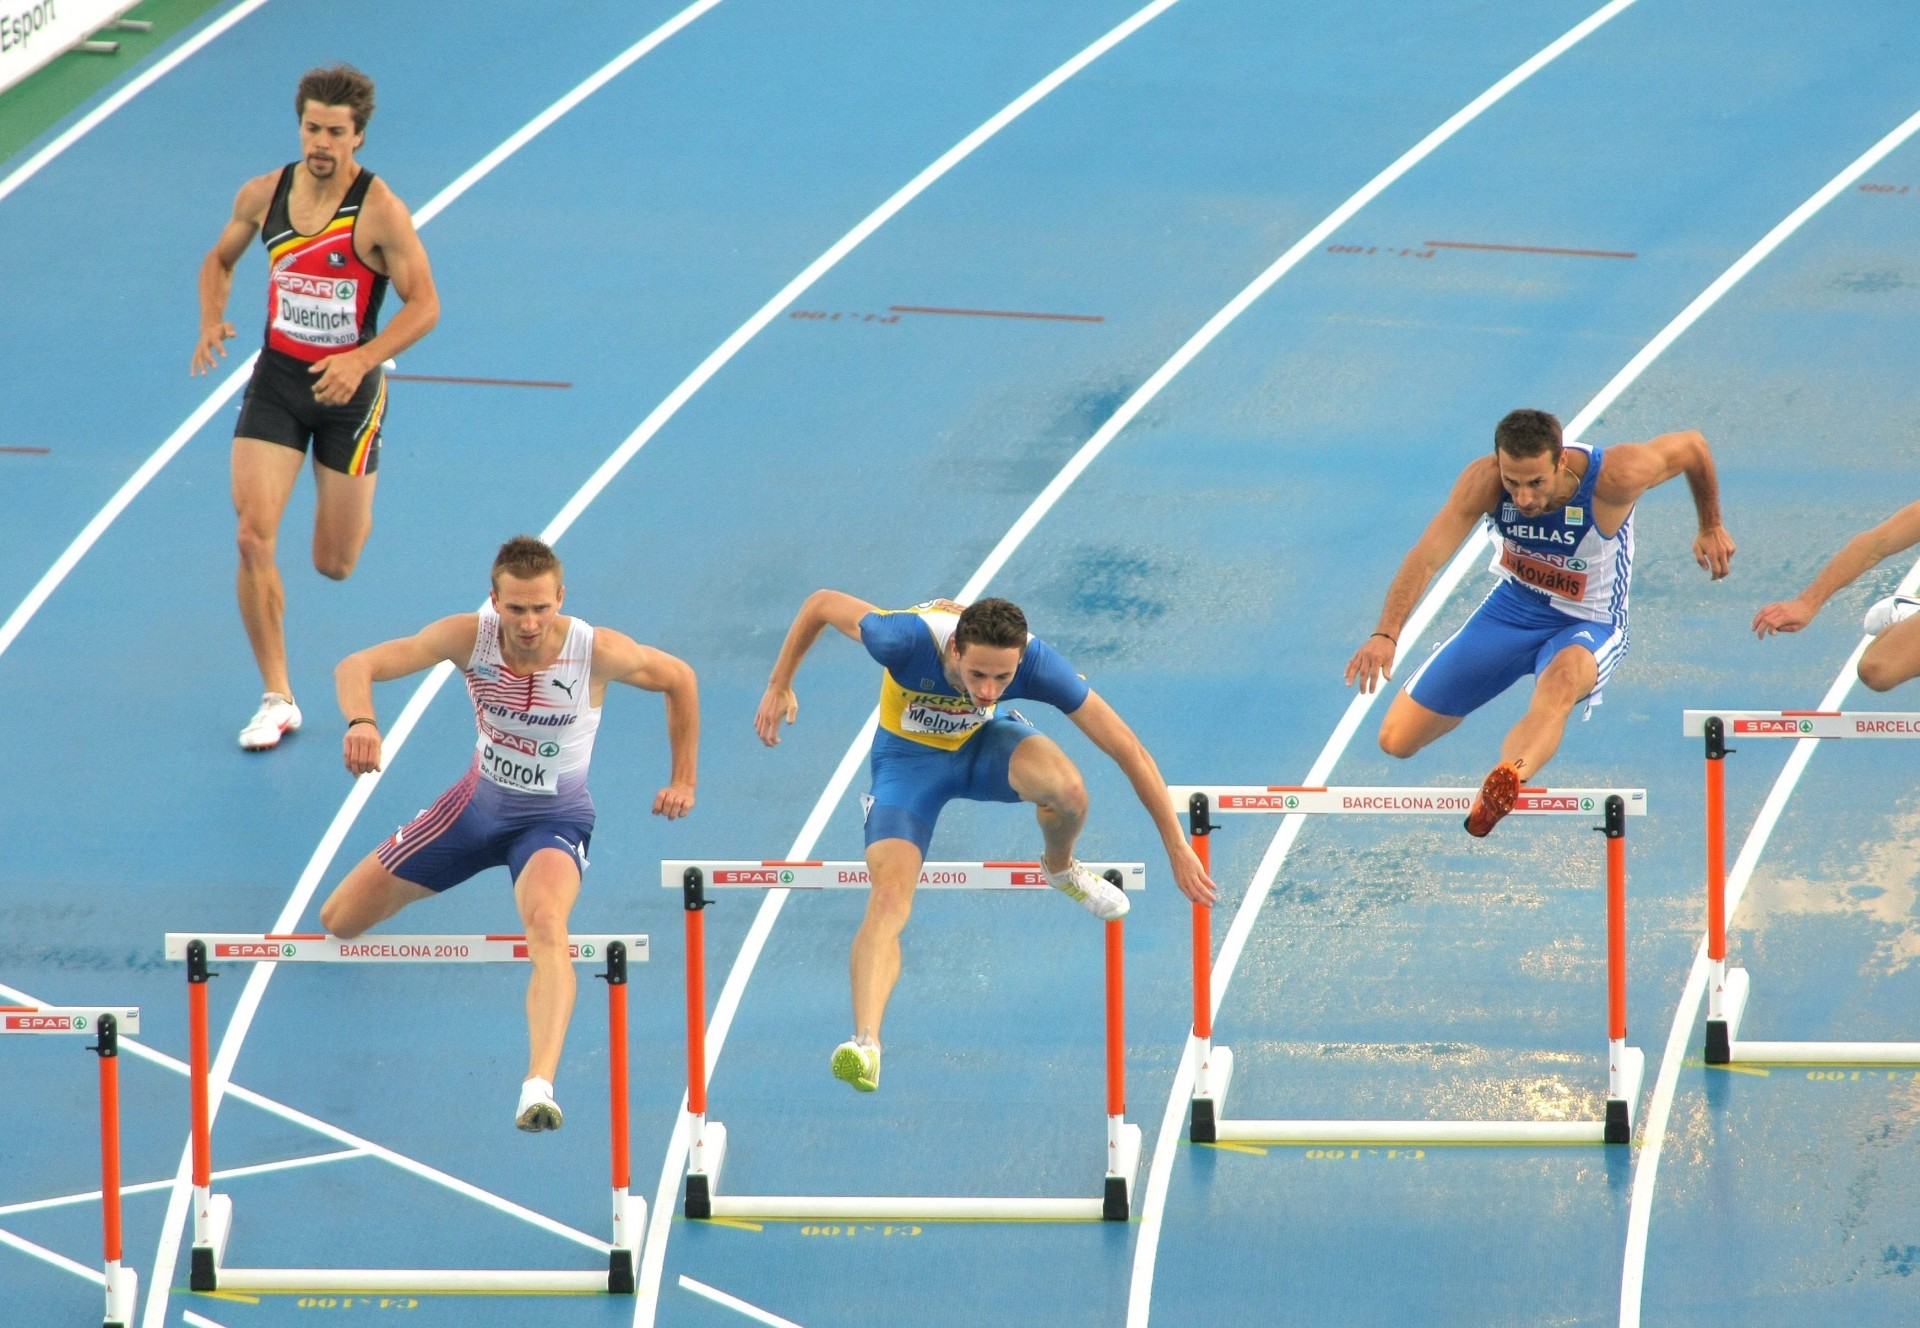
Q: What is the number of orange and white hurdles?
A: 5